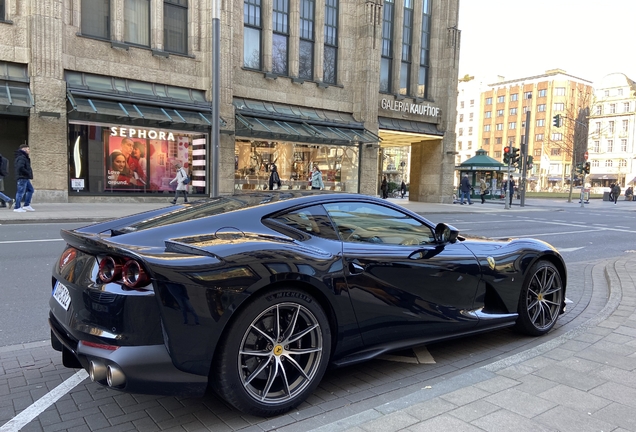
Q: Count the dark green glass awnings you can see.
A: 3